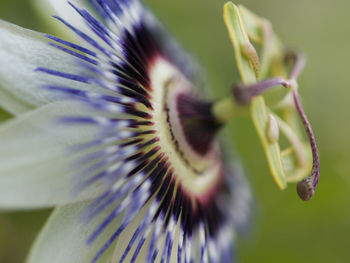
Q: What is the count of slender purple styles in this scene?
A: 3